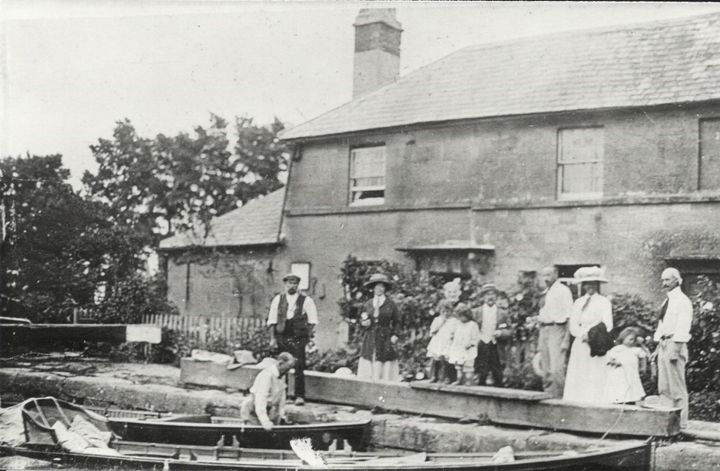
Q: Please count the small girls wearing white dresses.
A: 3